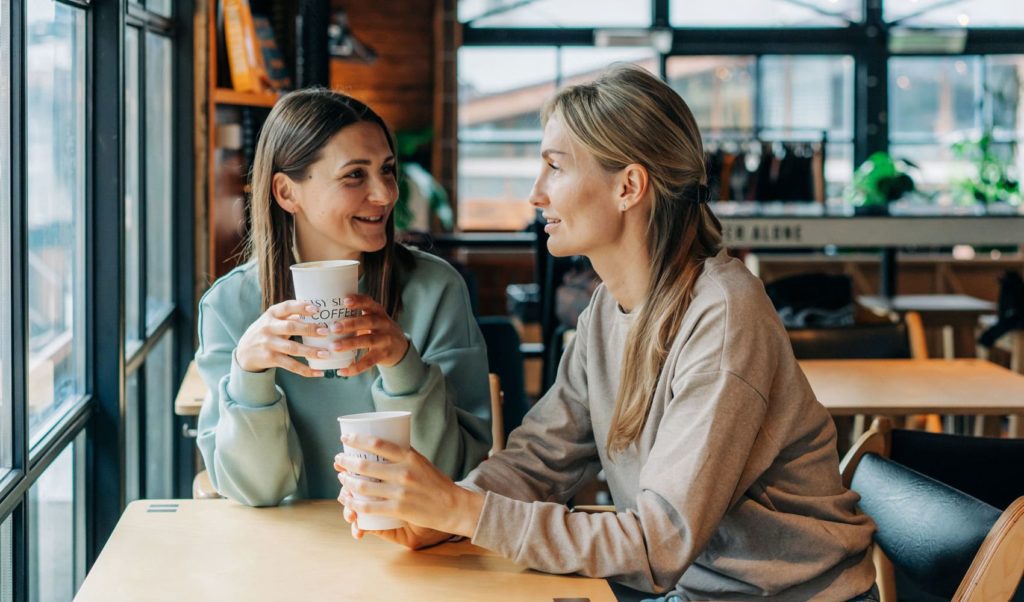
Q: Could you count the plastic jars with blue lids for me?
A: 0